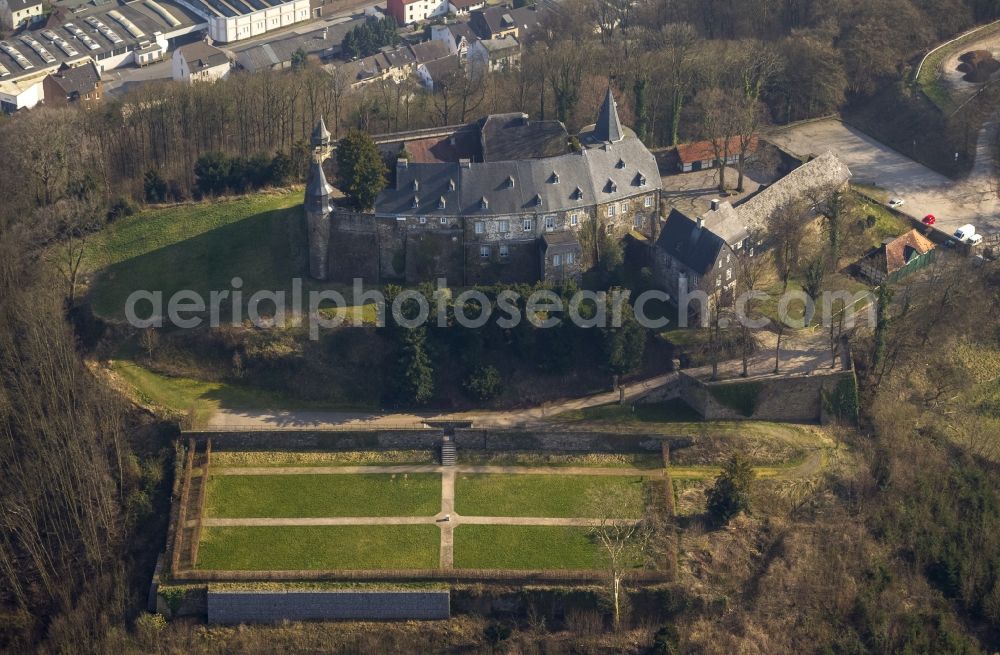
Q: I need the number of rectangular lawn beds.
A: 4